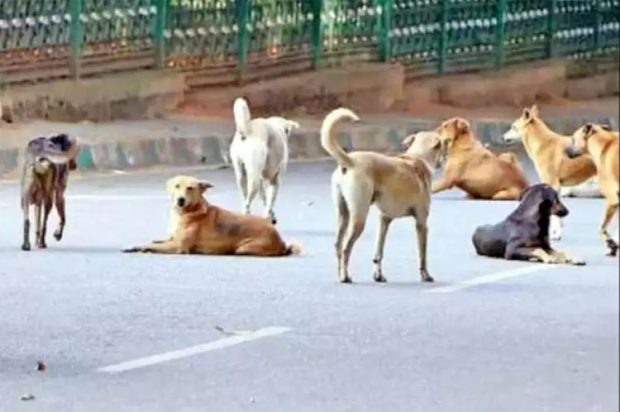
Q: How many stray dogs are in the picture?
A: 8